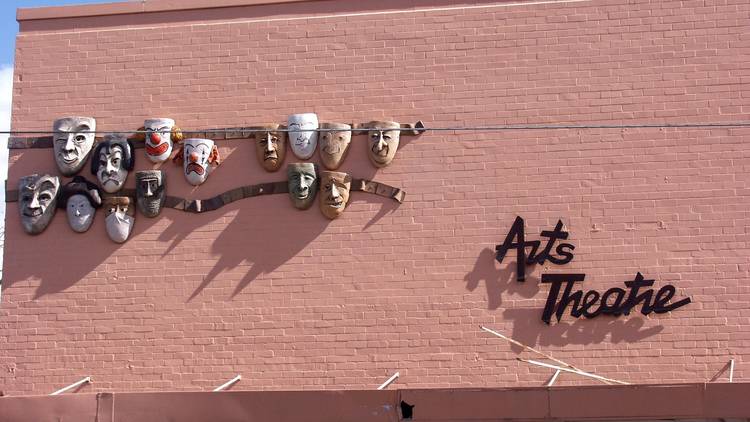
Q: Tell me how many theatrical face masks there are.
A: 14